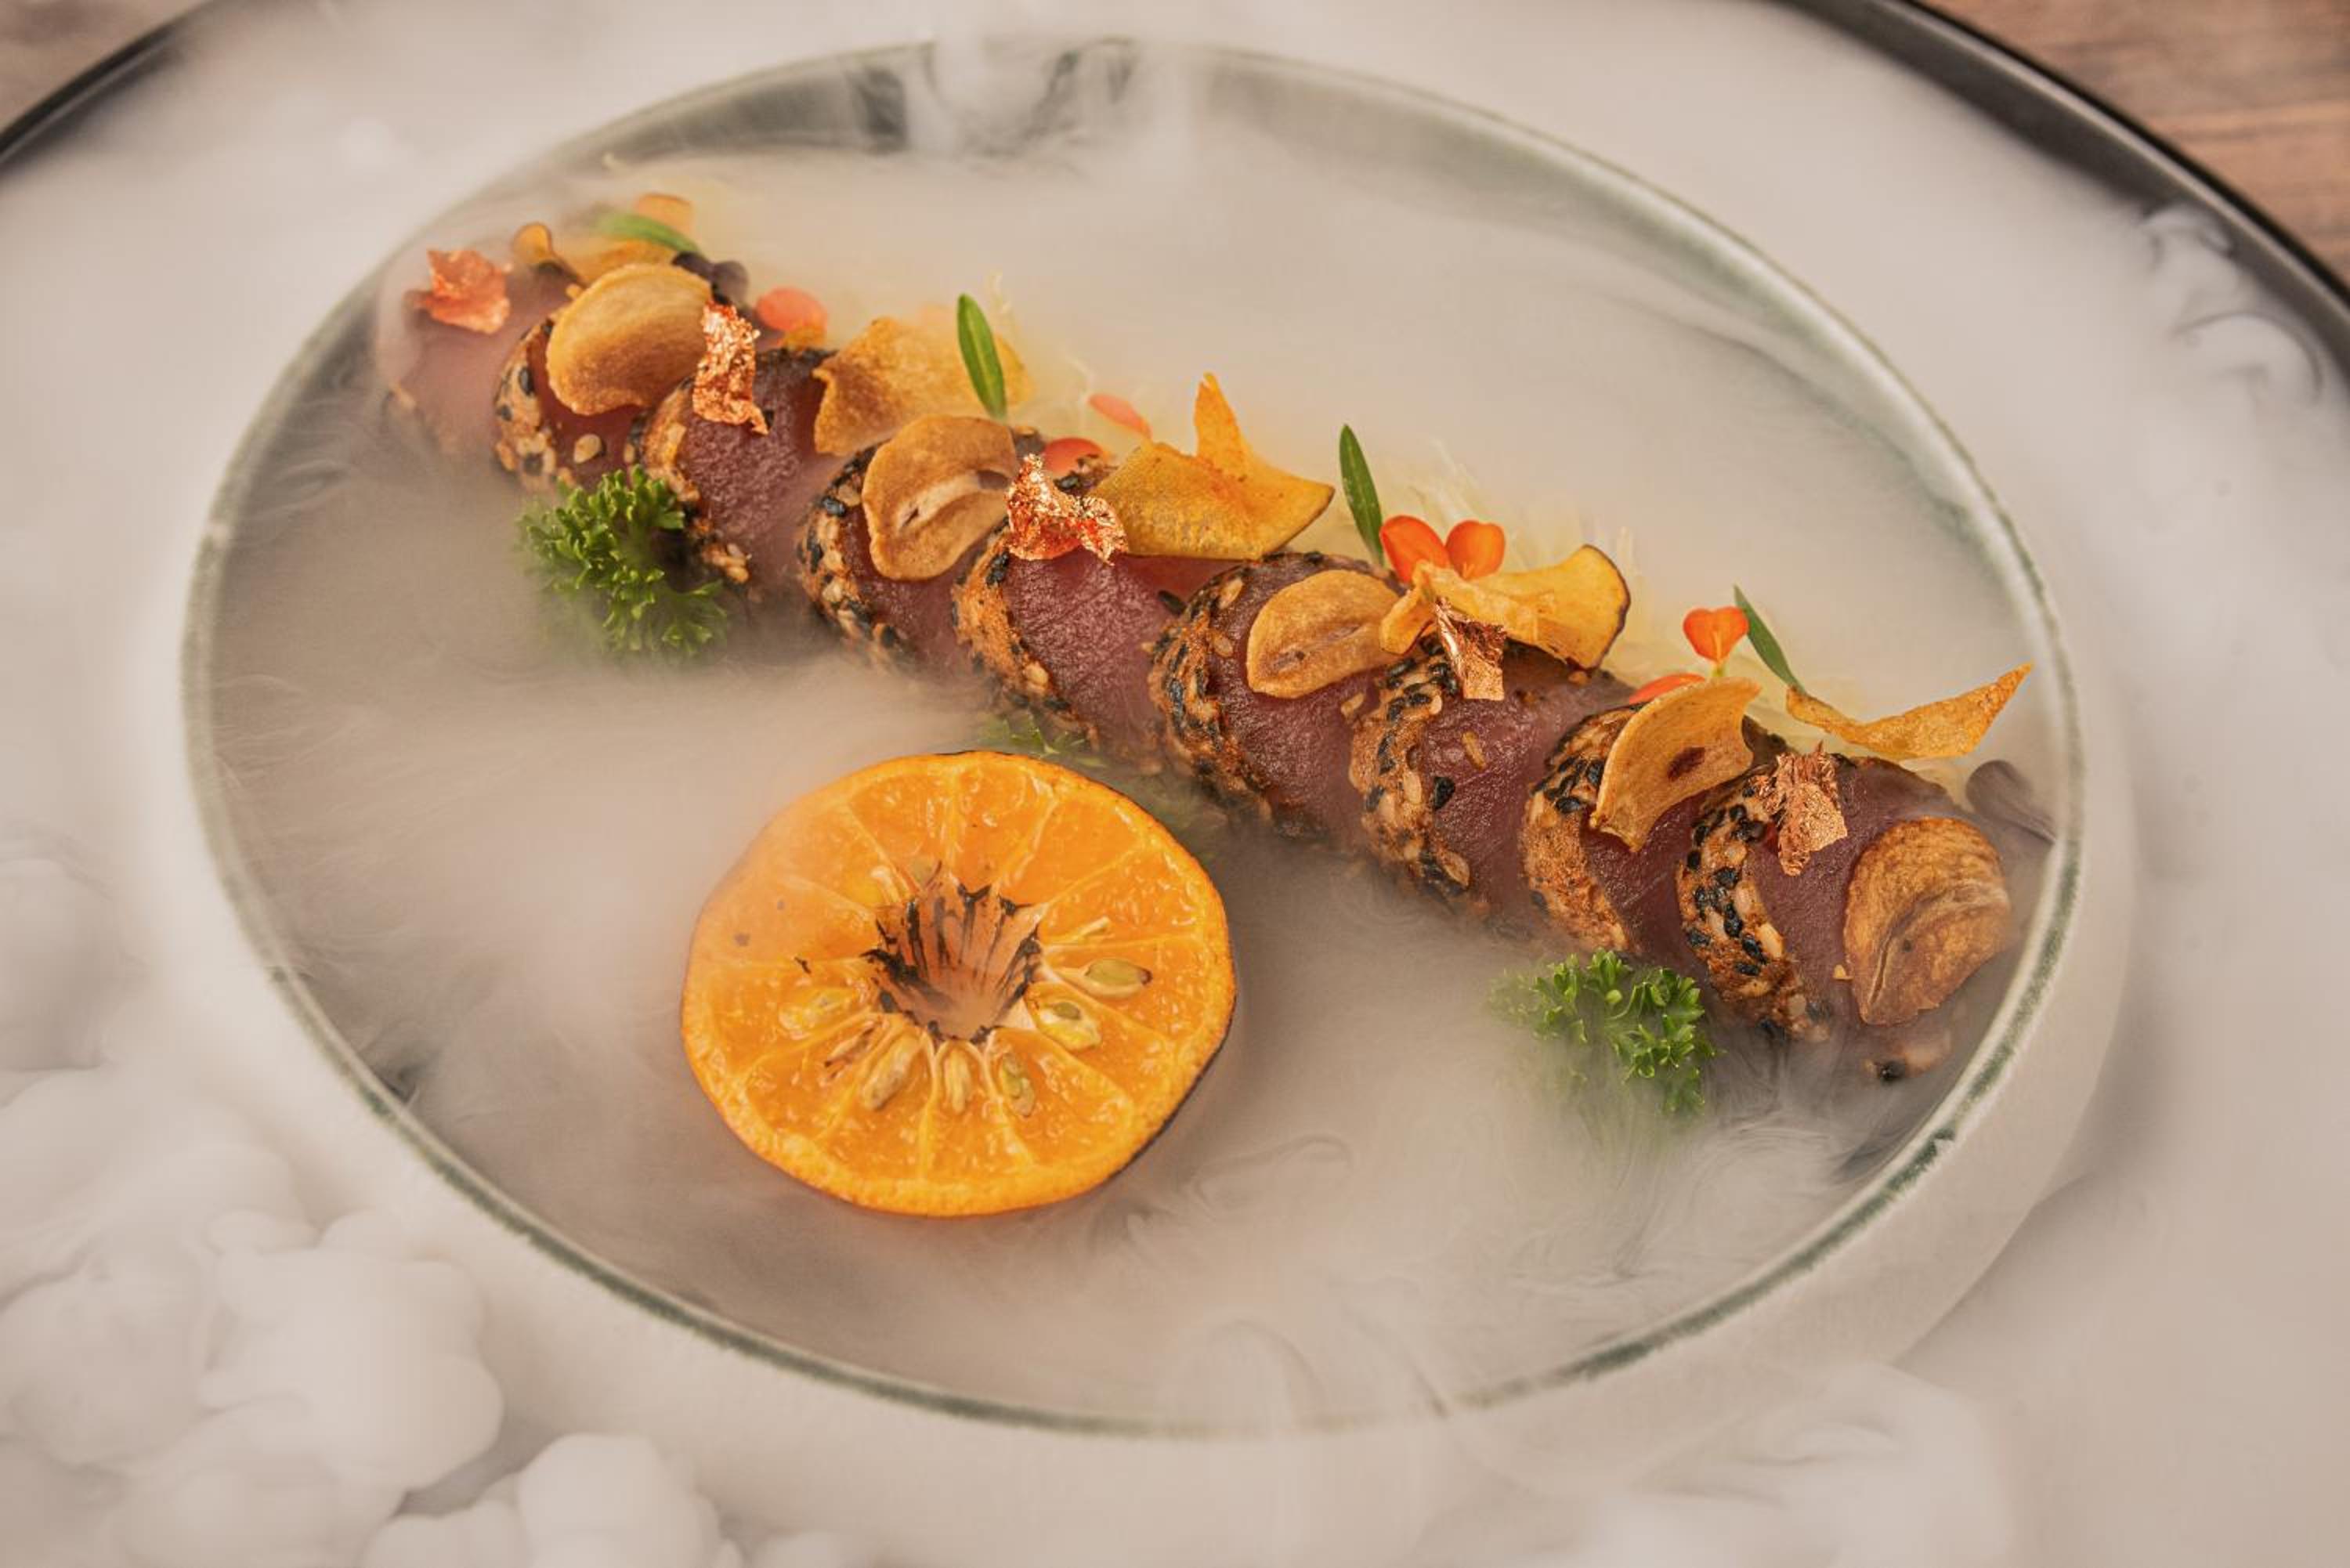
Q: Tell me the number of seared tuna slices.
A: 9